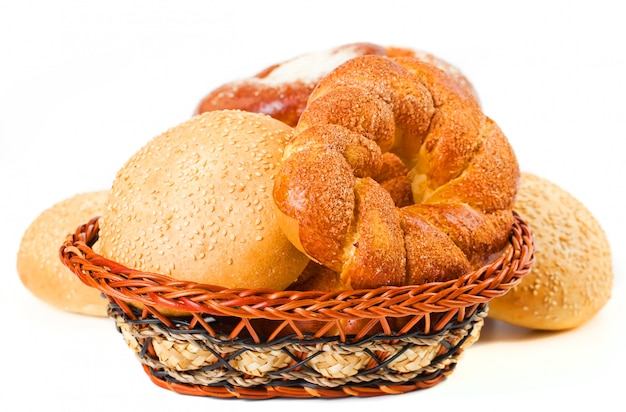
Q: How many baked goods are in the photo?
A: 5